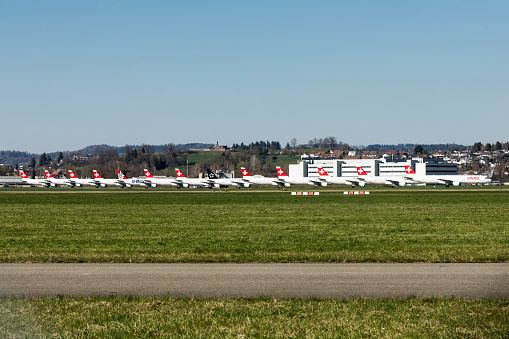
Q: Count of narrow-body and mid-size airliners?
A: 13